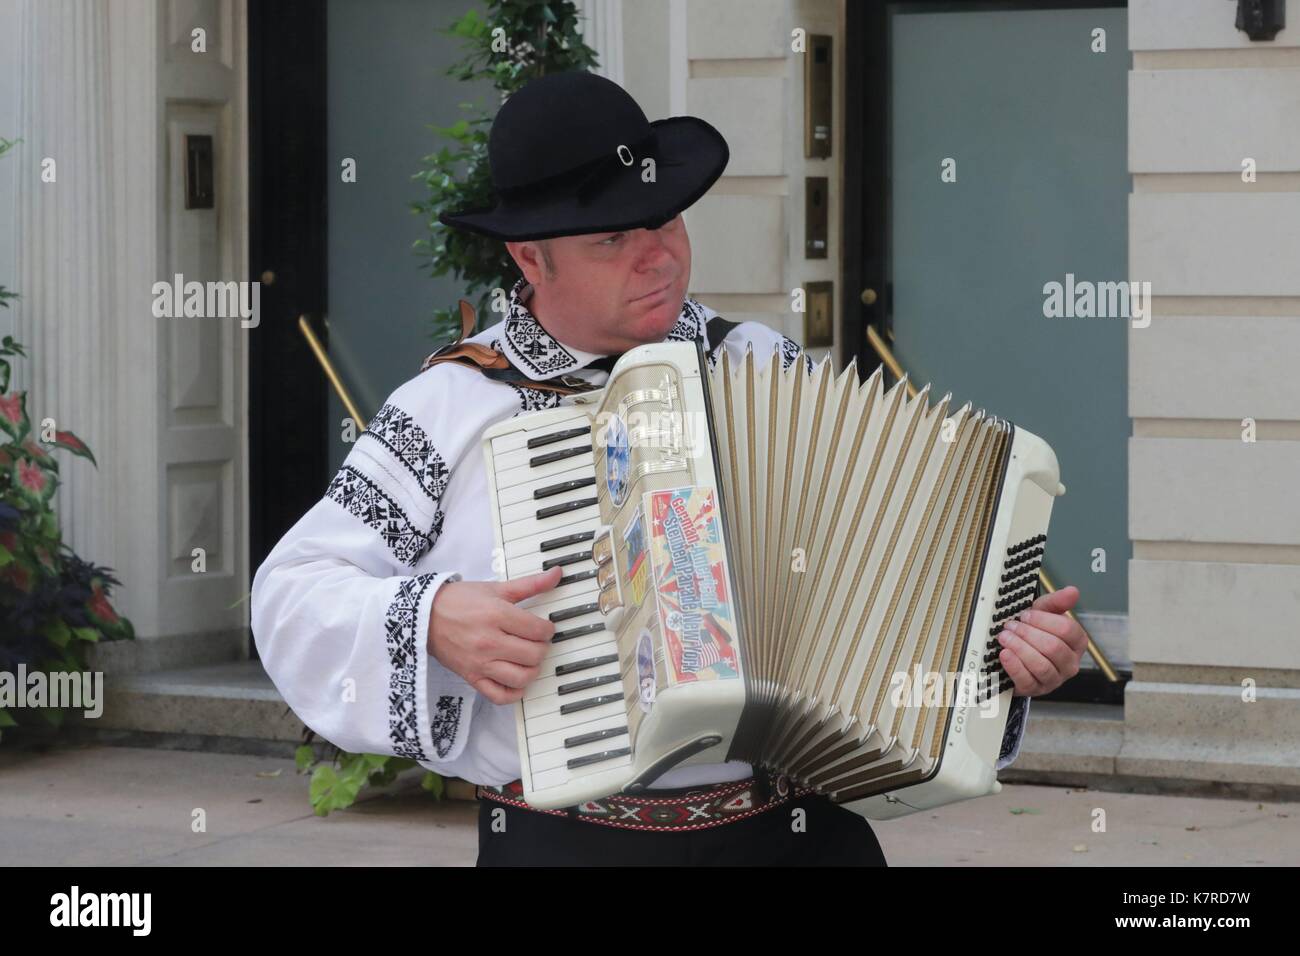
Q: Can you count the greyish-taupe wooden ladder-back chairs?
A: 0